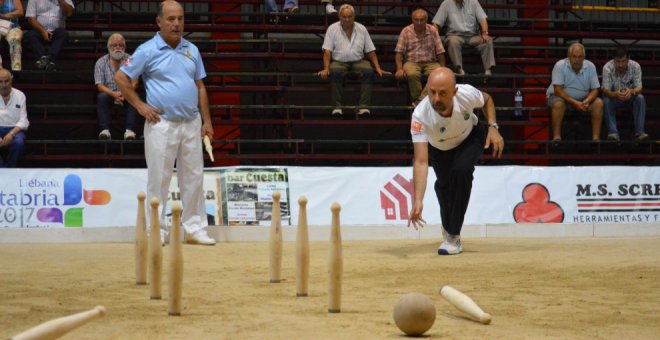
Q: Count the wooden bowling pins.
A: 8